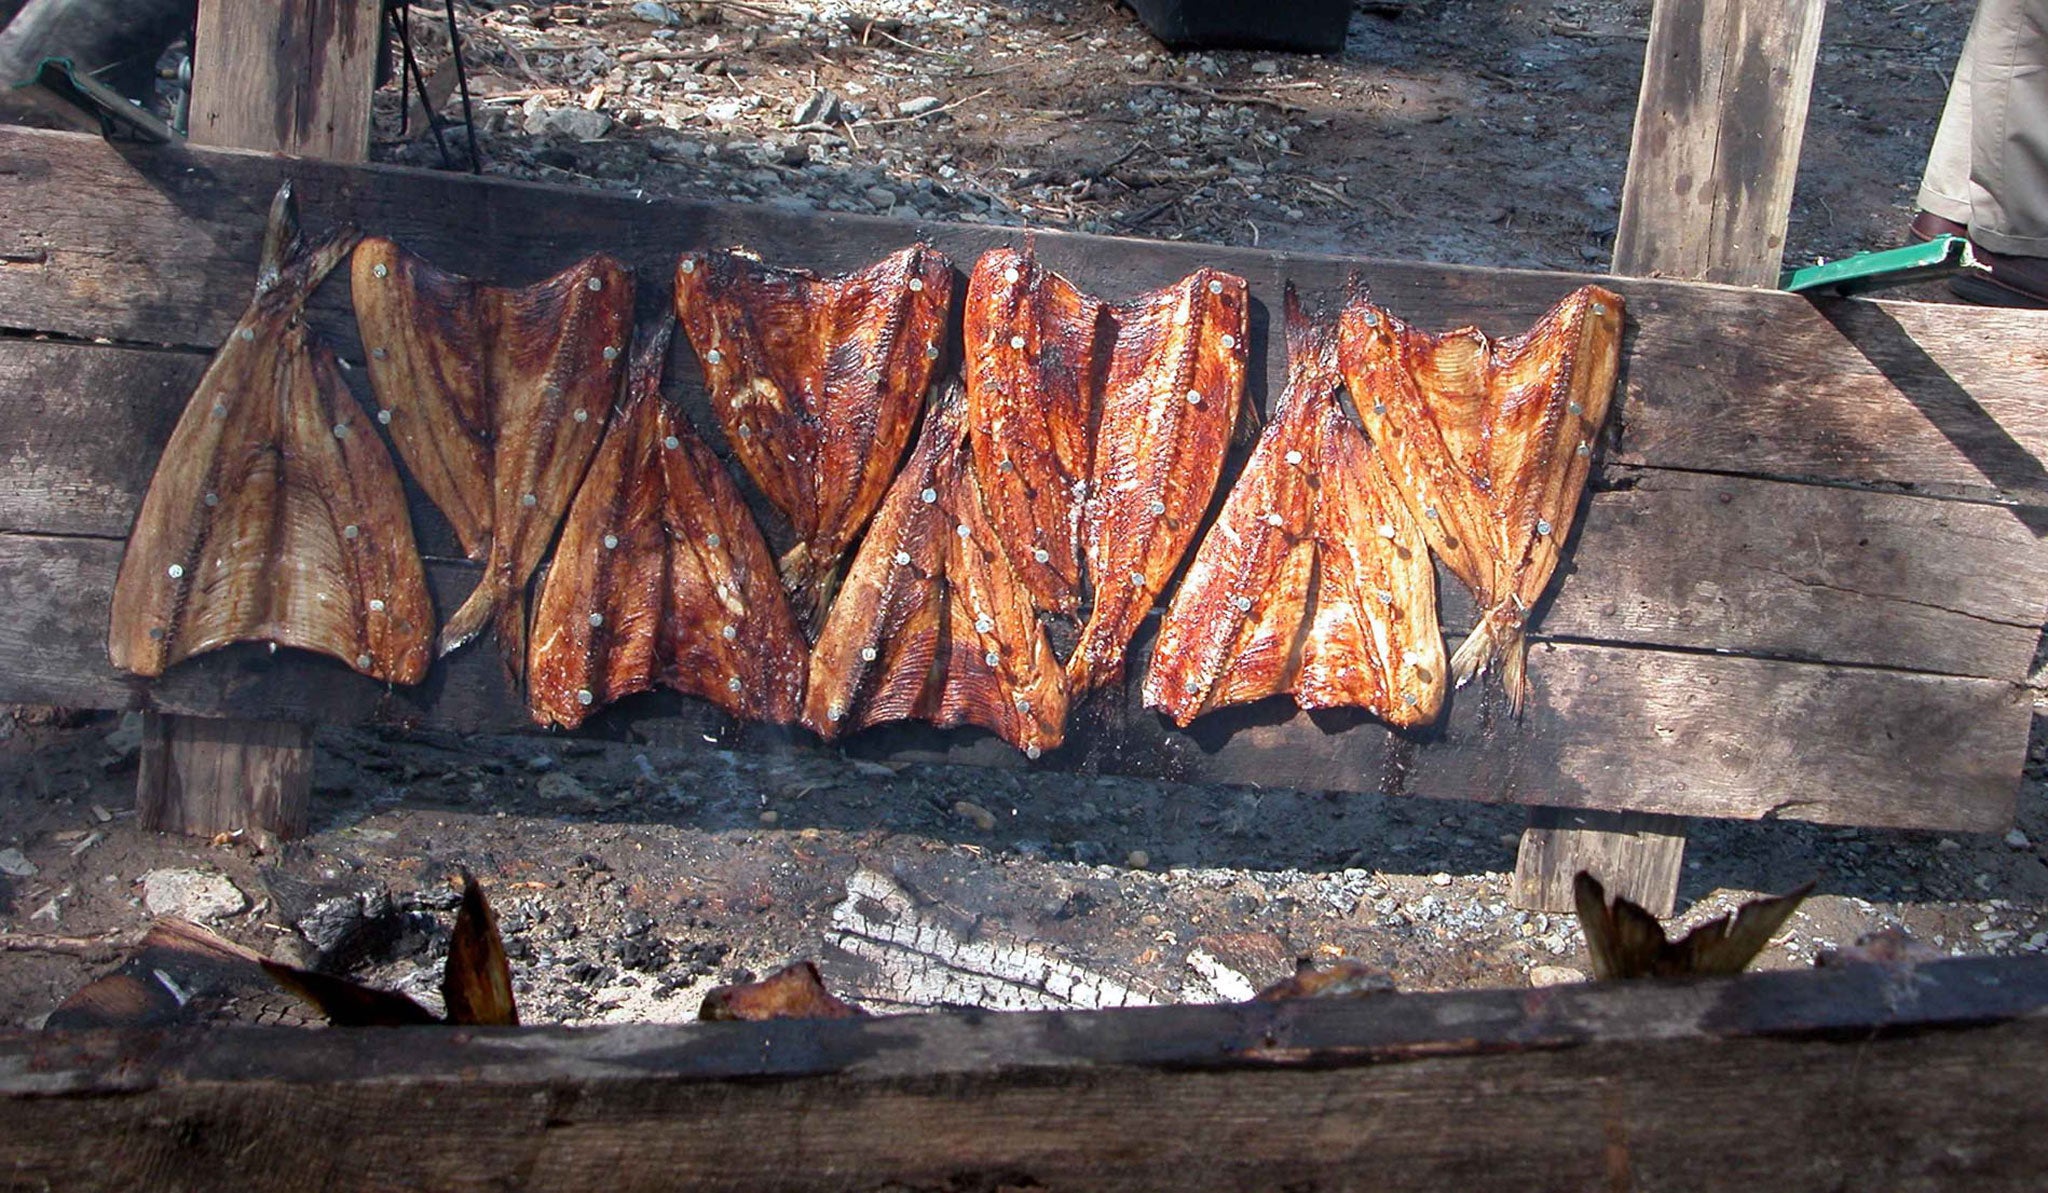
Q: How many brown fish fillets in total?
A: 8